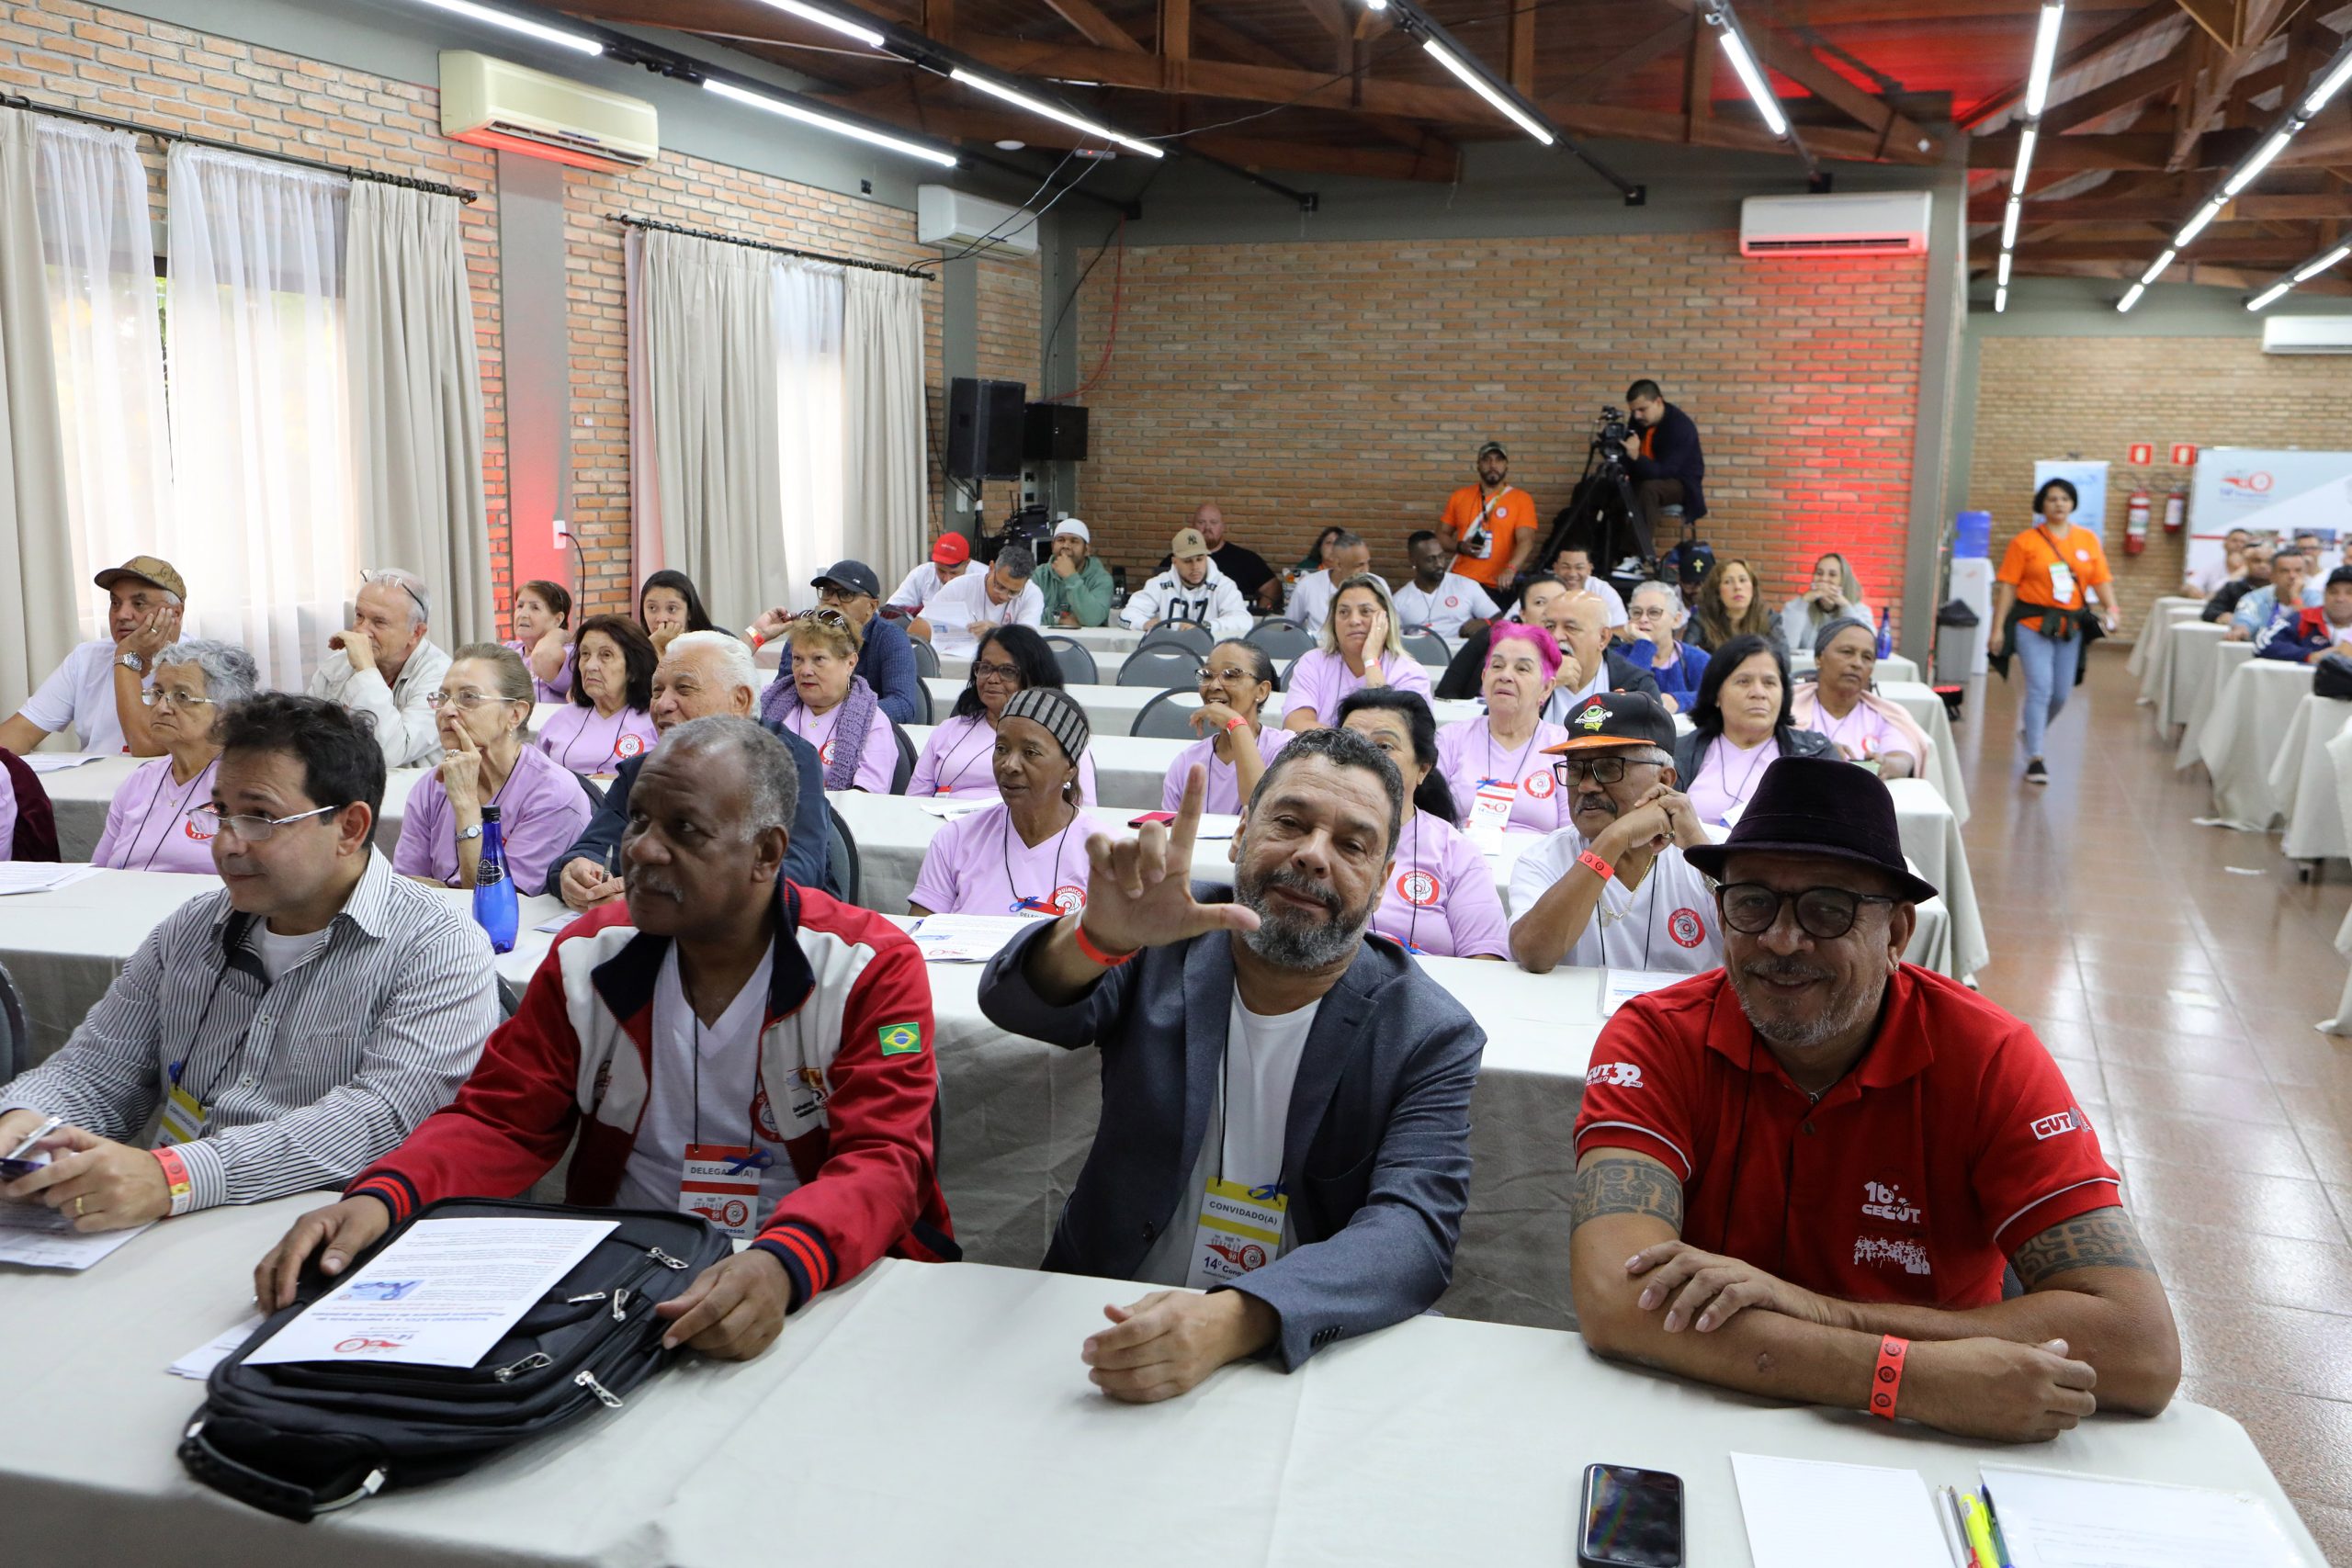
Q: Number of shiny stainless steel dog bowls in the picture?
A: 0